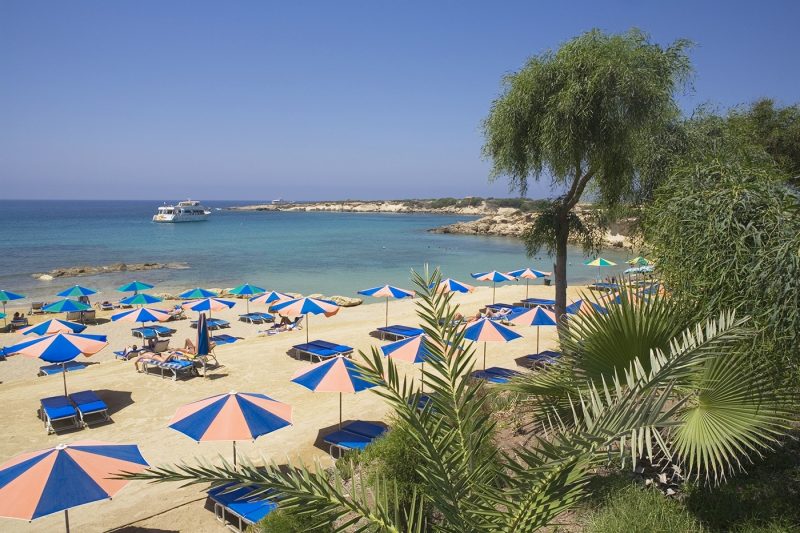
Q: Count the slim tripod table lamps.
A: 0